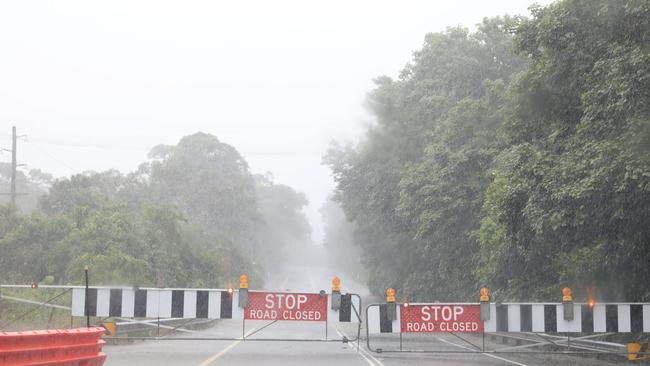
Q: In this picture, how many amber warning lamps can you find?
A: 5